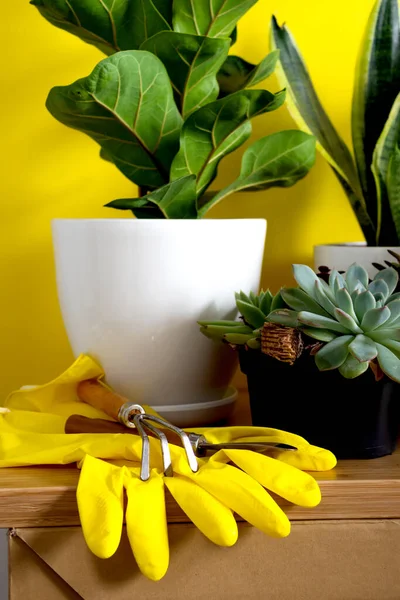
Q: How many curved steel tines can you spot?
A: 3